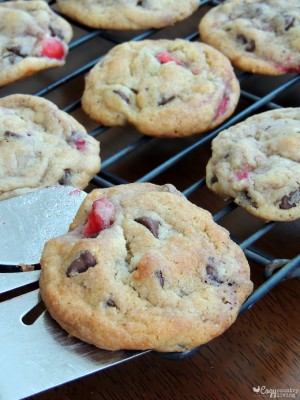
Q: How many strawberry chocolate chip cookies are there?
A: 7